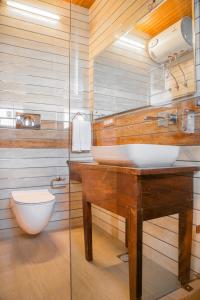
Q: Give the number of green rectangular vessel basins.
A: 0